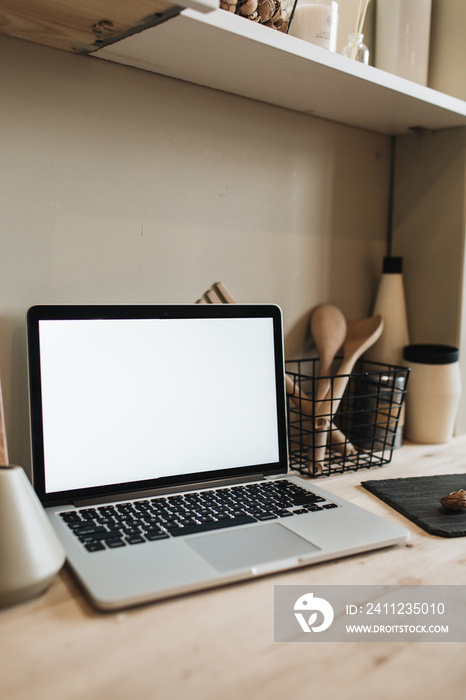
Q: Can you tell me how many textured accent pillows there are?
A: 0